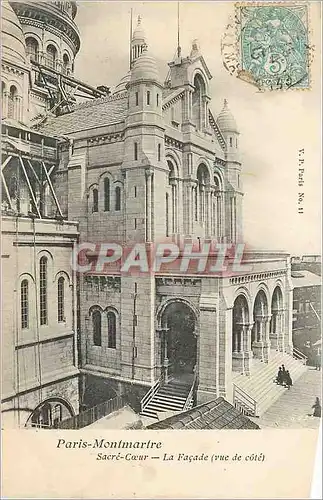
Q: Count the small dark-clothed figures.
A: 4